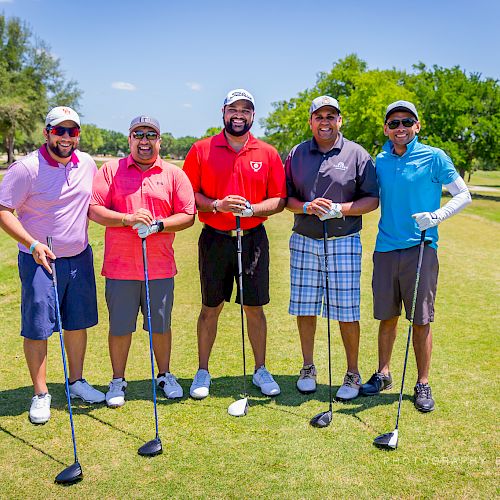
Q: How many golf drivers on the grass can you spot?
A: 5